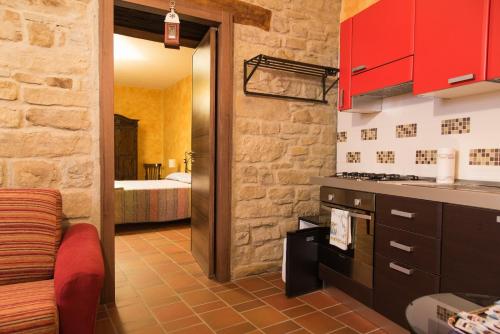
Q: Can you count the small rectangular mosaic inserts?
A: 8